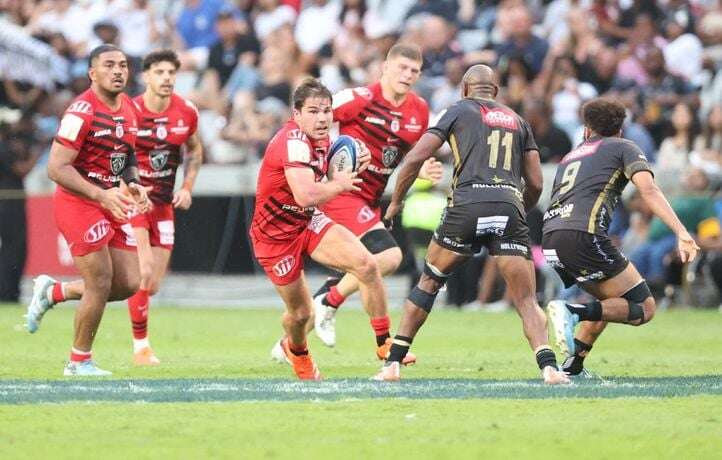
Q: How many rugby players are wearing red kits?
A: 4